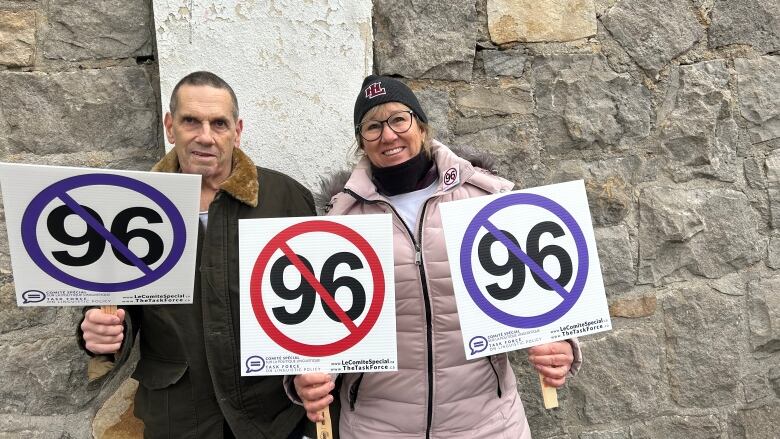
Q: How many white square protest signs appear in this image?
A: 3